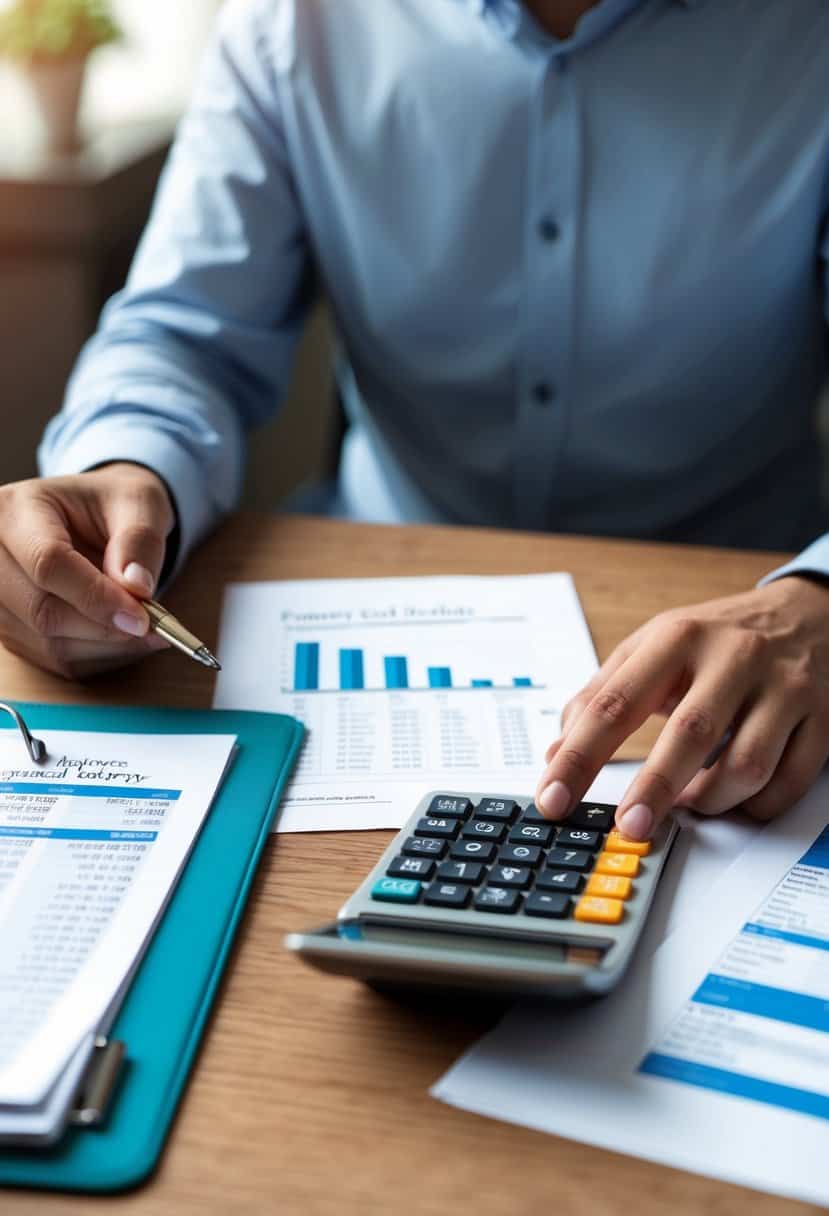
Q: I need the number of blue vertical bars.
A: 6